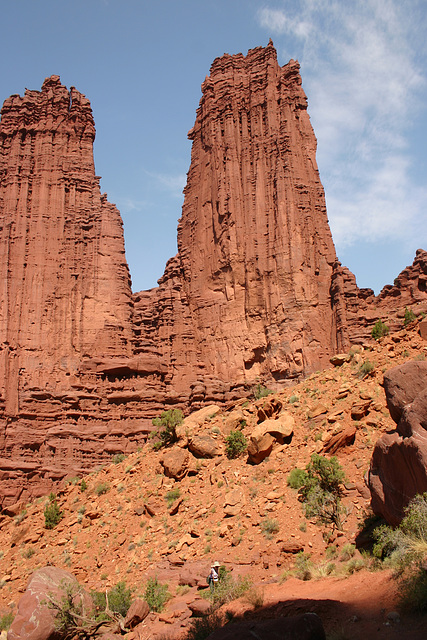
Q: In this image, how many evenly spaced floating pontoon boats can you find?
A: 0